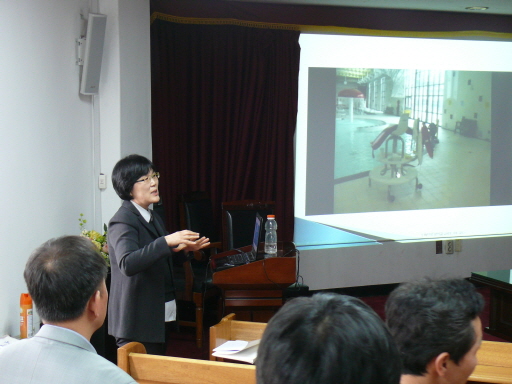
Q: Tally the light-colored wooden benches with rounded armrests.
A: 2